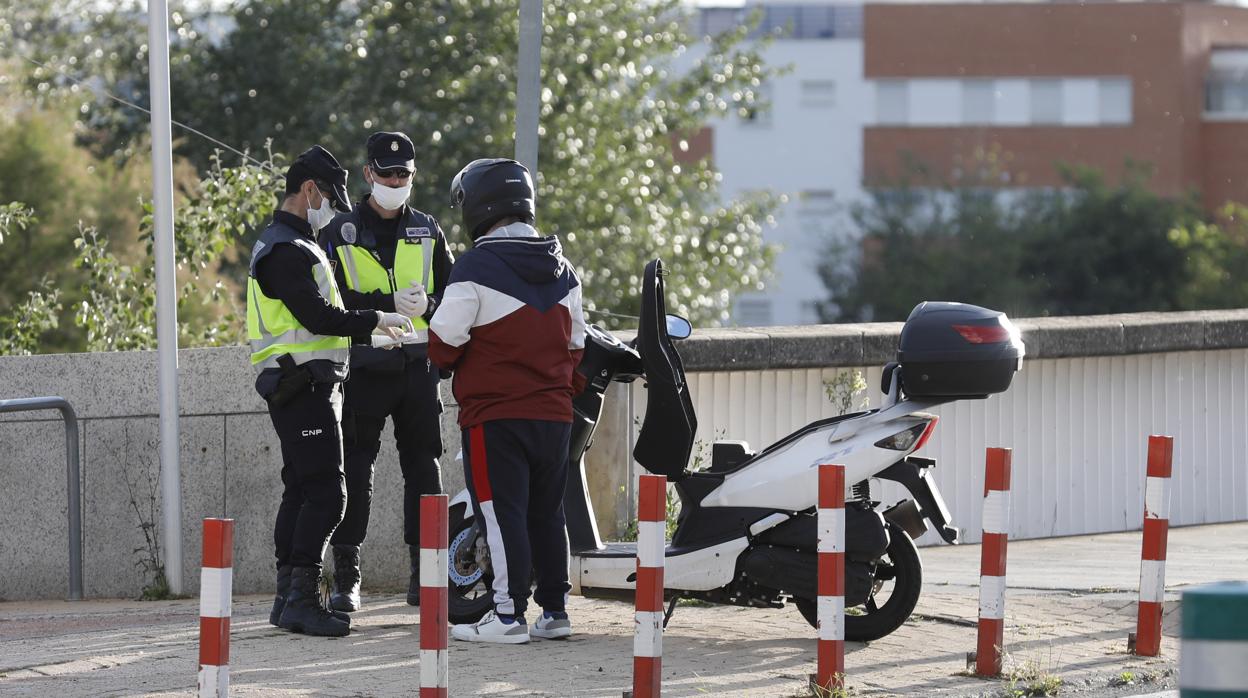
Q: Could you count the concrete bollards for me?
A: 6